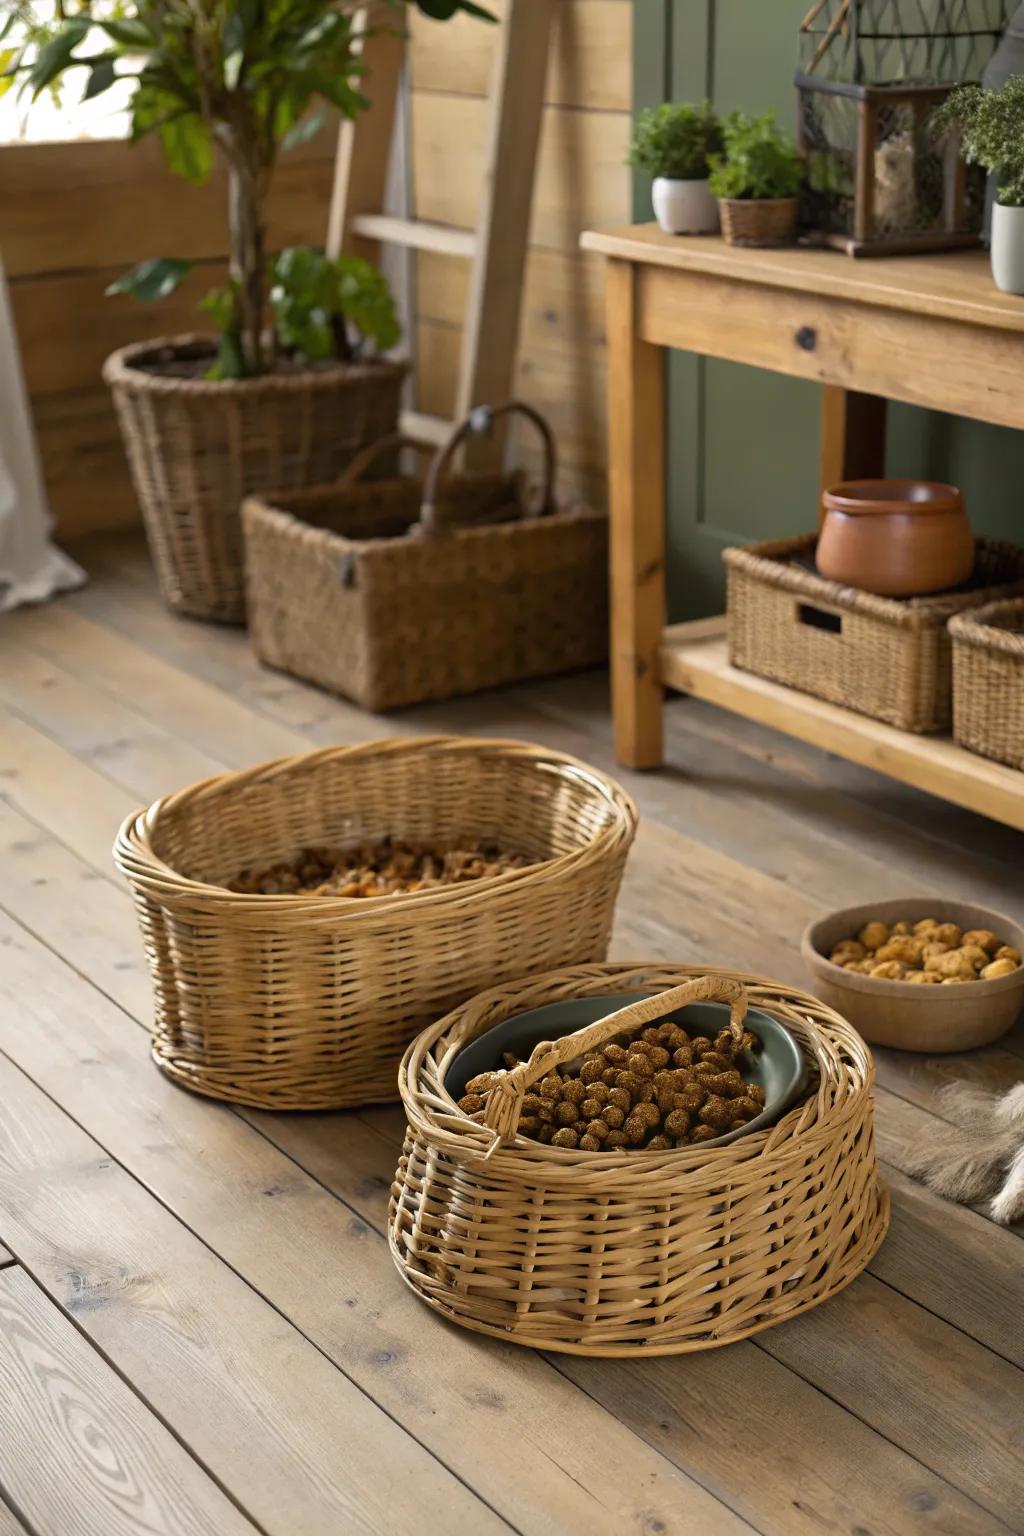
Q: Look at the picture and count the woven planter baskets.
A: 2